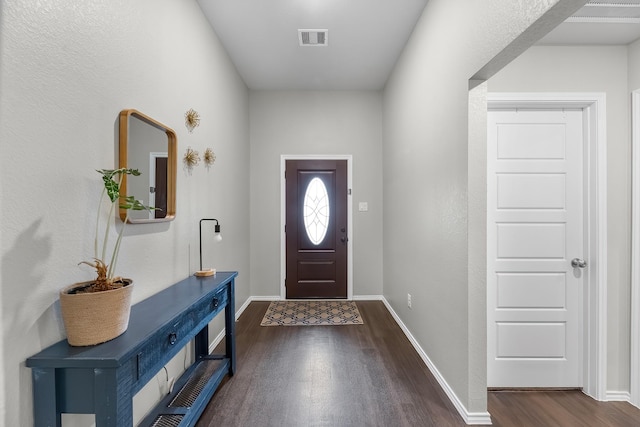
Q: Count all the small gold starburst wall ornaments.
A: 3